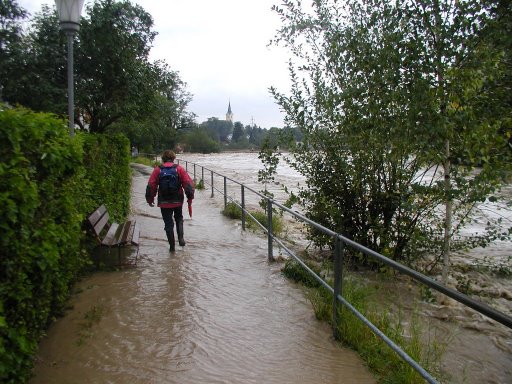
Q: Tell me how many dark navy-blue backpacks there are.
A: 1